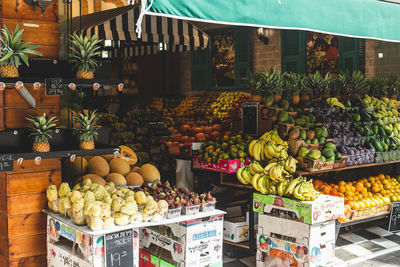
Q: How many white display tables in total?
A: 1